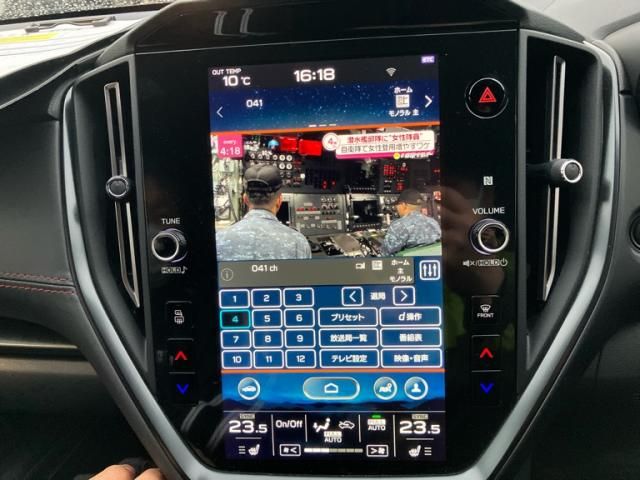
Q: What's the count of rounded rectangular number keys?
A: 12